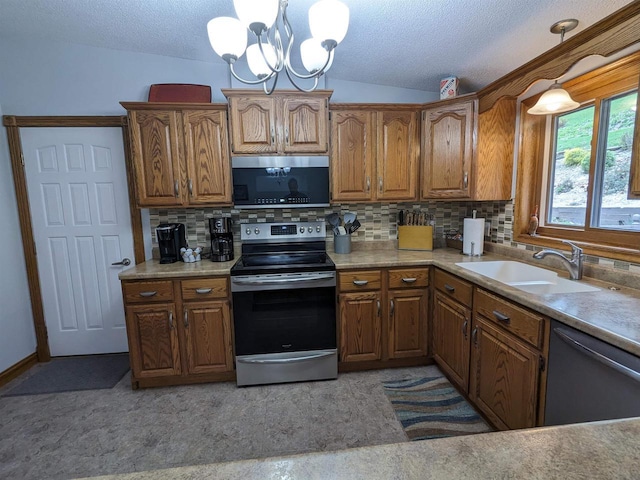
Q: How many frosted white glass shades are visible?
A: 6